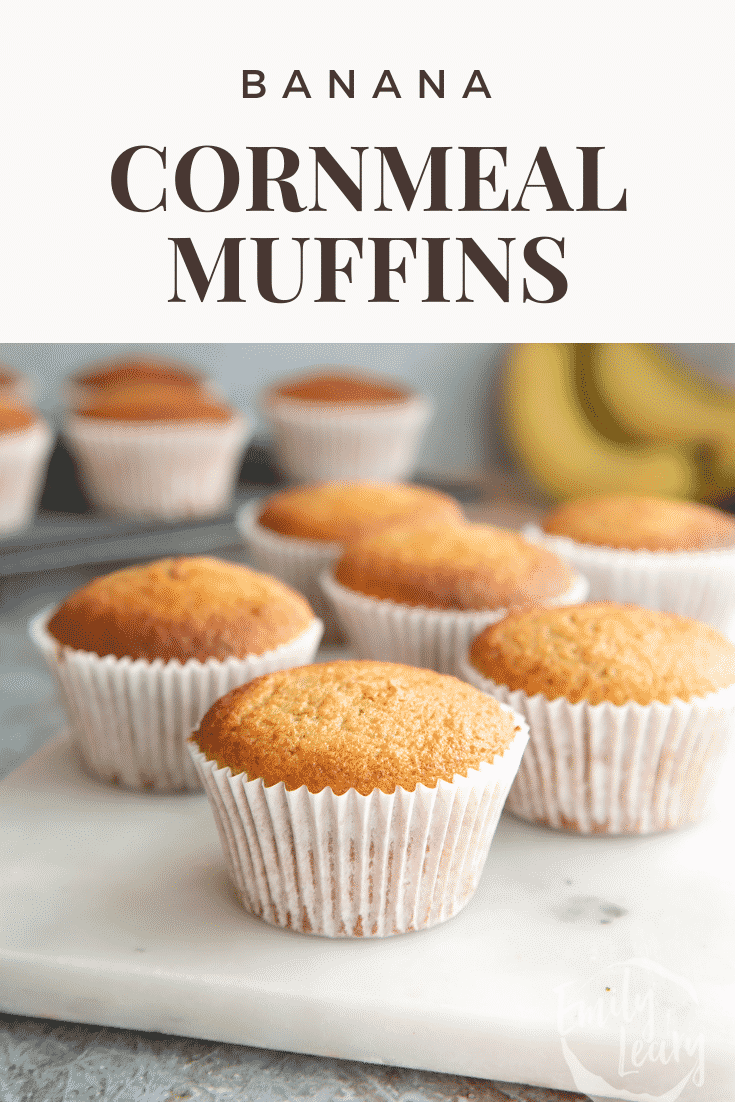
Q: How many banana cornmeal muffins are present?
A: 11